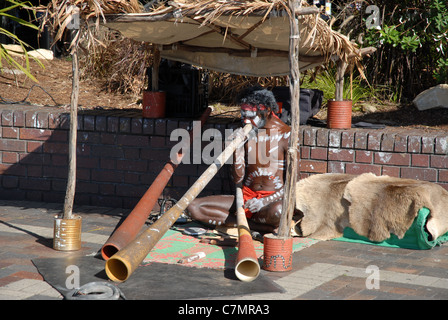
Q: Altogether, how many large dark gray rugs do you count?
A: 1